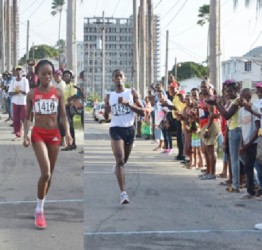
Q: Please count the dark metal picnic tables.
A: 0